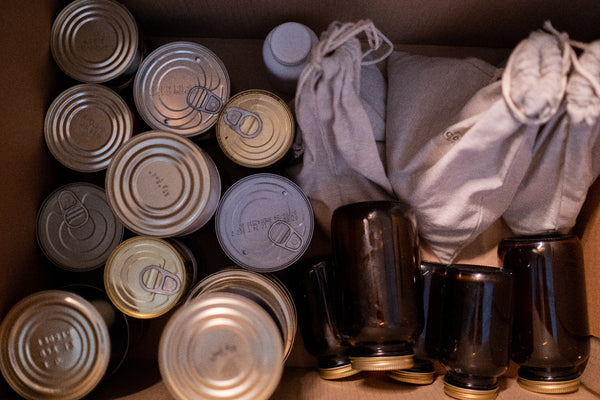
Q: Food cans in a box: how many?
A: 11